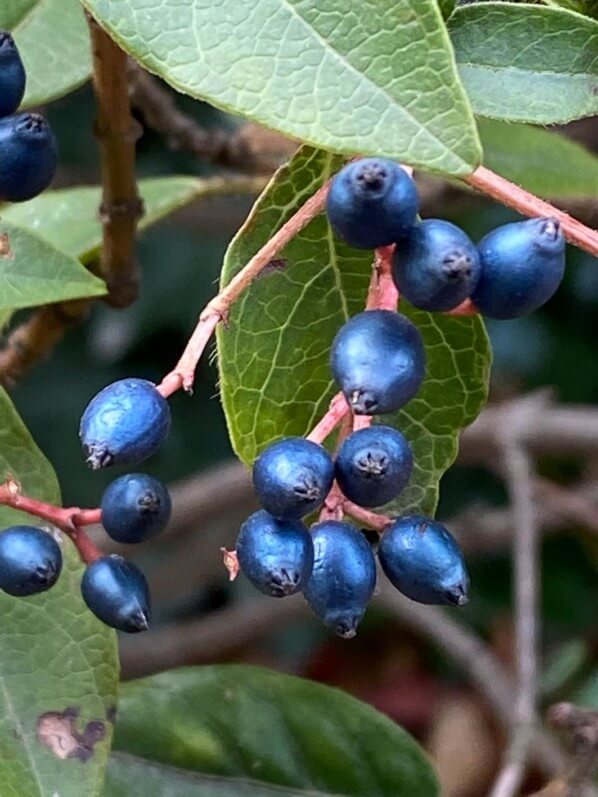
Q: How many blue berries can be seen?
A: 15